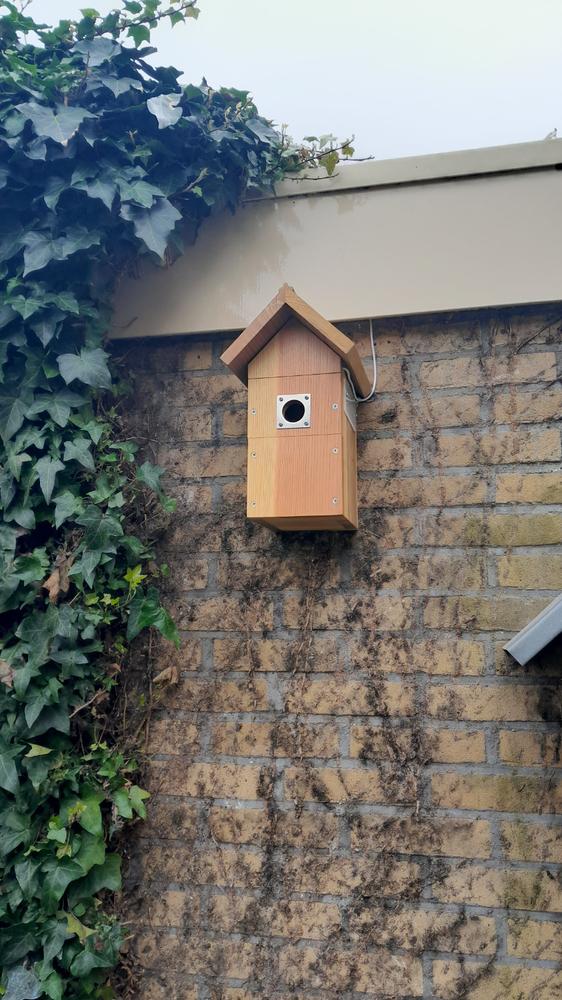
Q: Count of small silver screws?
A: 10